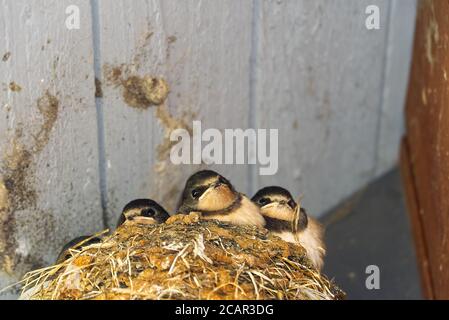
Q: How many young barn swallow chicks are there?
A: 4